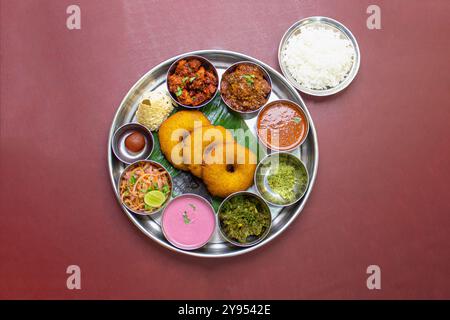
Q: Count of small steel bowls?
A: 8